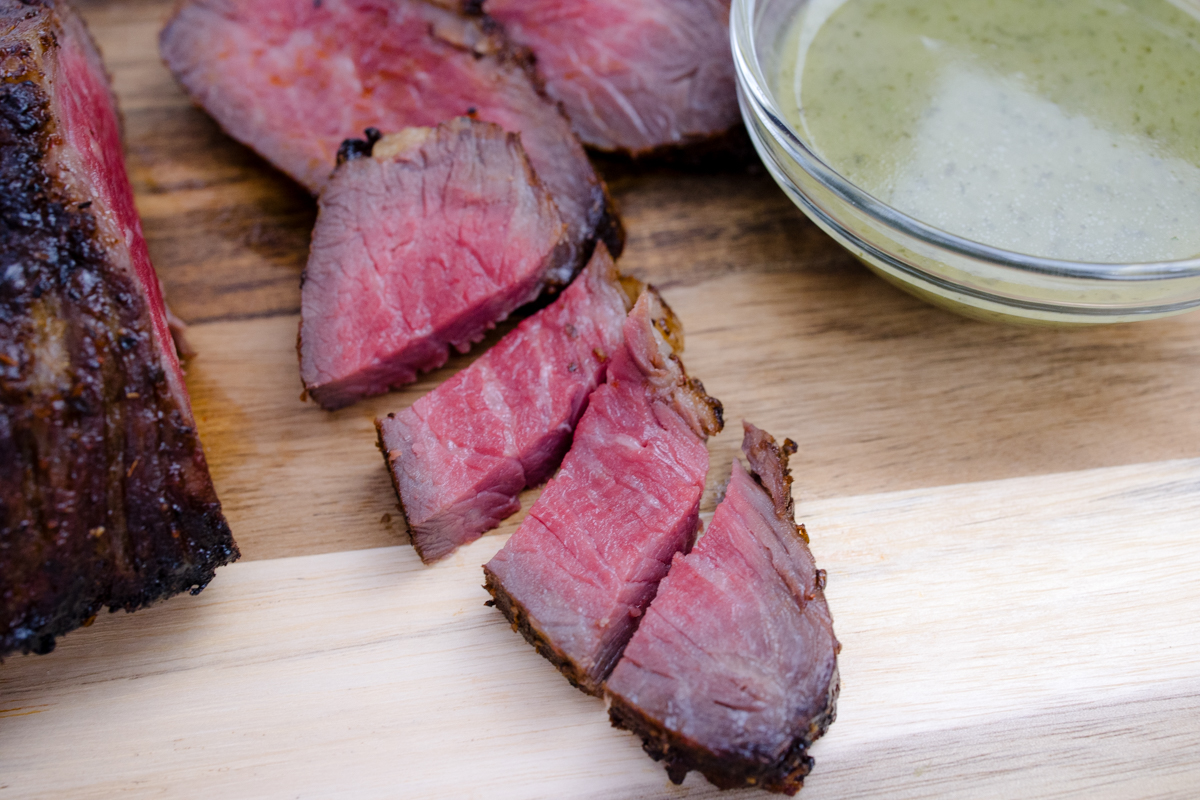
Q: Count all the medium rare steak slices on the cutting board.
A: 6